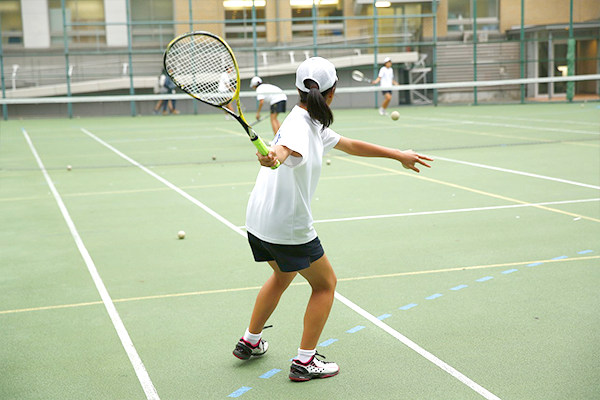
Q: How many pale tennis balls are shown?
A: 5